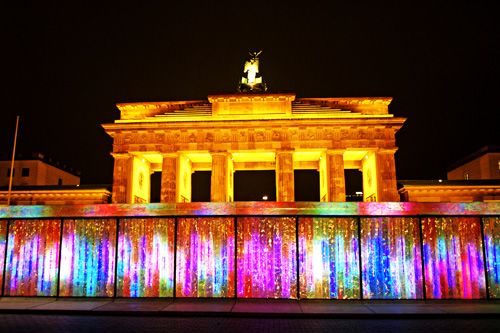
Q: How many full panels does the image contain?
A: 8